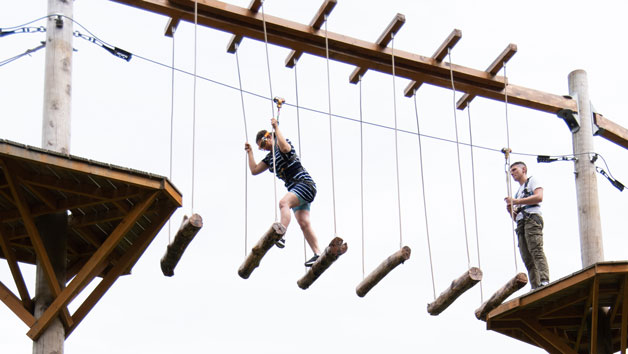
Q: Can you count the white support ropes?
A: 12